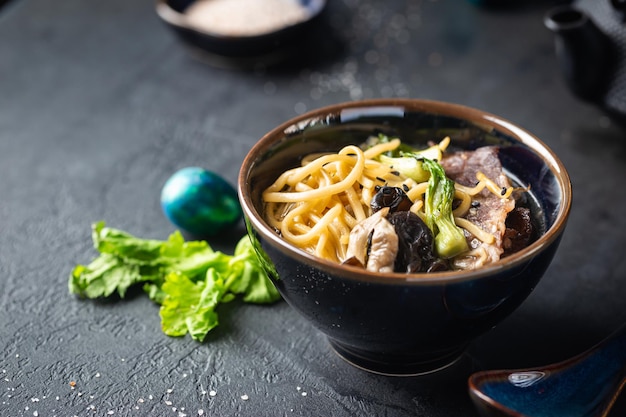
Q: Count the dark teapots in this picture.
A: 1